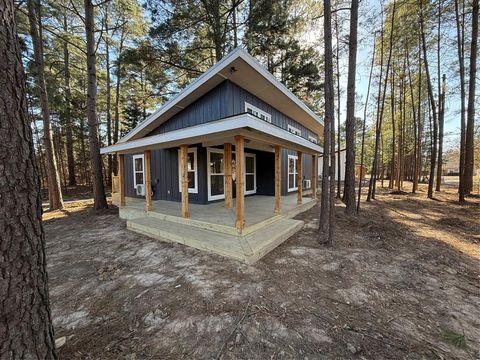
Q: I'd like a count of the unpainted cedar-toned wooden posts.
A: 8